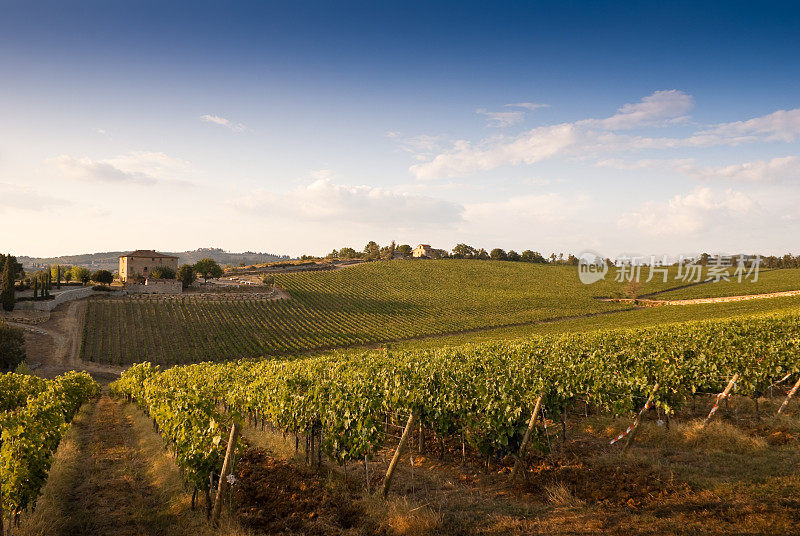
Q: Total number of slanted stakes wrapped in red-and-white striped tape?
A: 3